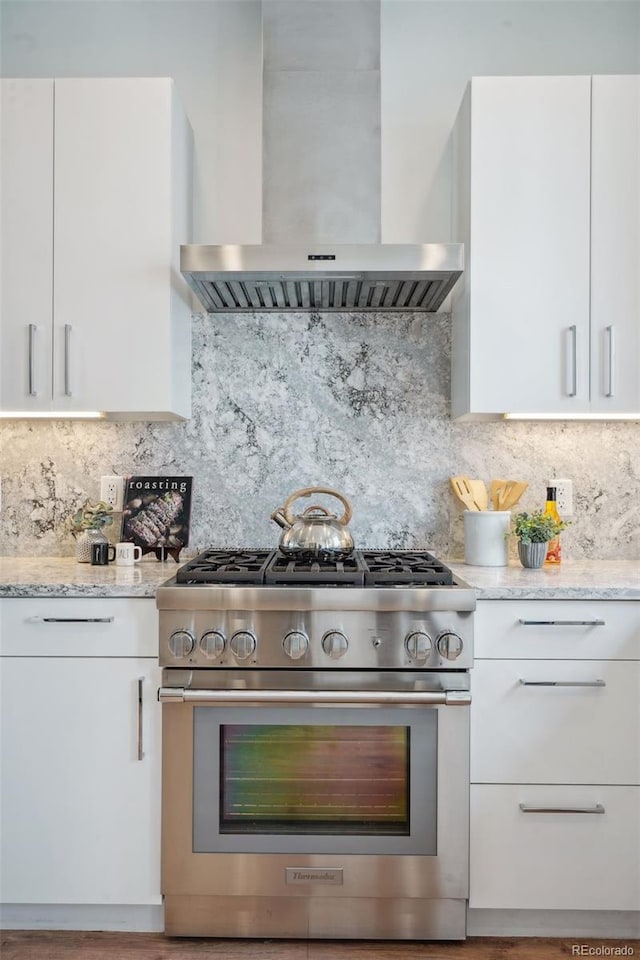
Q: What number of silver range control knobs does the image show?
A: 7